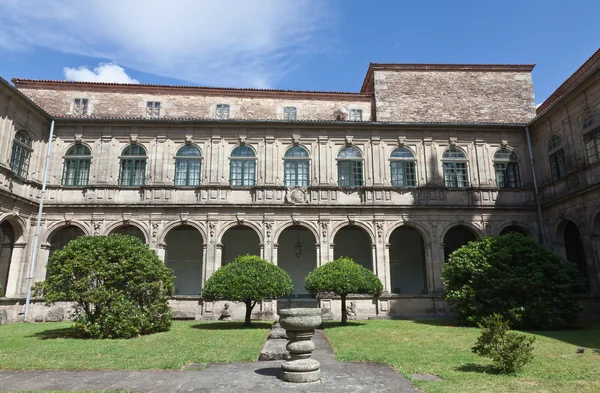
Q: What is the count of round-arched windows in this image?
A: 12